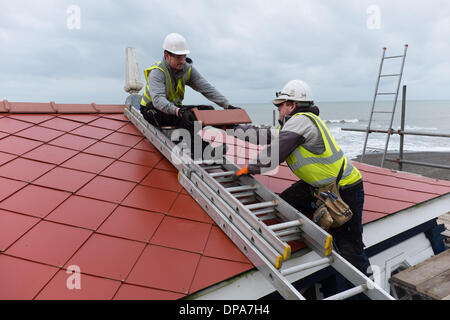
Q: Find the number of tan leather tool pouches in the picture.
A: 1